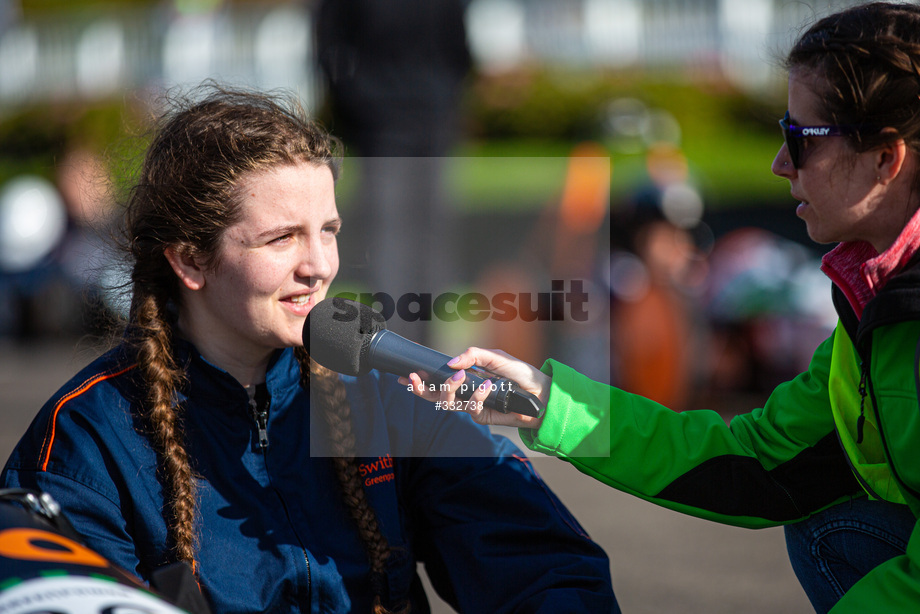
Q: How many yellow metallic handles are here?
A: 0